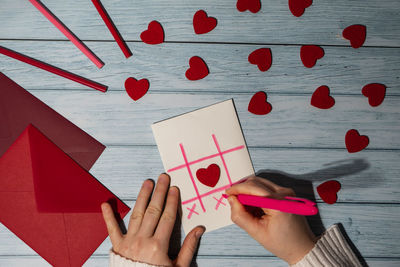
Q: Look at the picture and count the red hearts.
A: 15